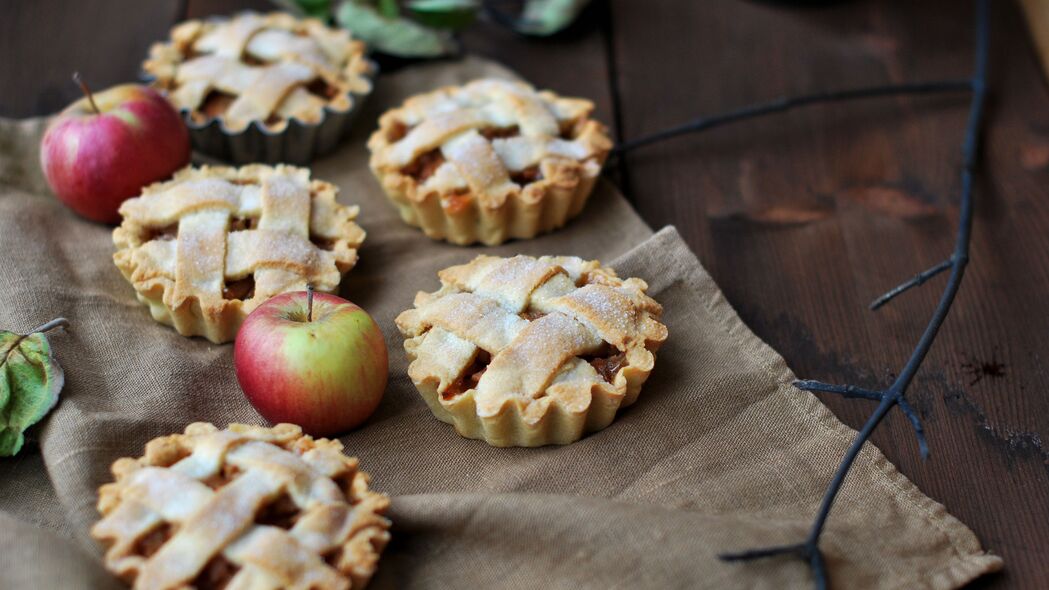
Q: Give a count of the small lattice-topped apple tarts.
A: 5